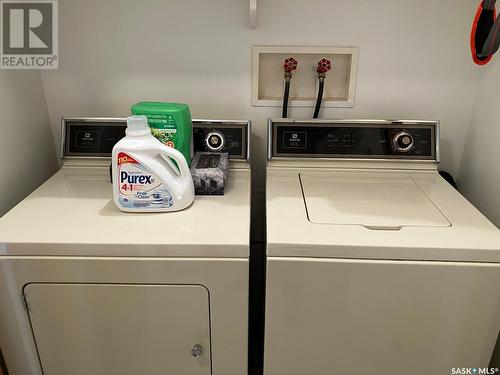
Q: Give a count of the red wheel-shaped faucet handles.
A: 2